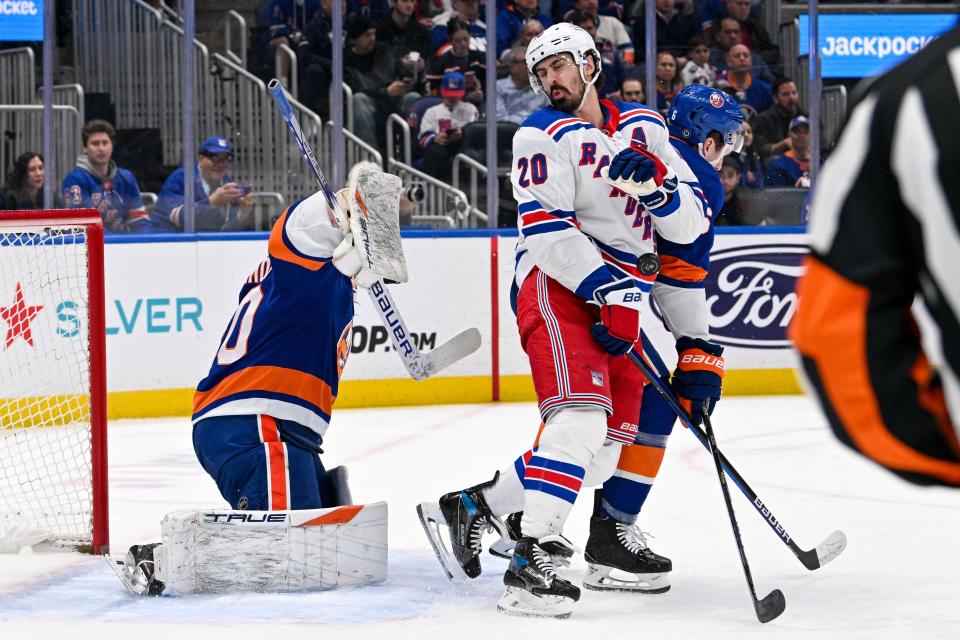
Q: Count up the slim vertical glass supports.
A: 6